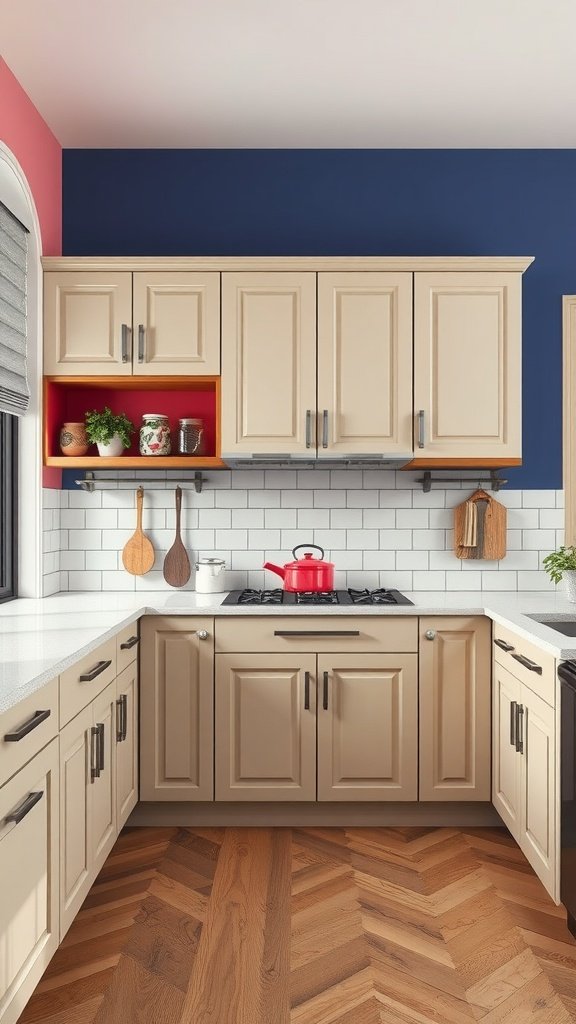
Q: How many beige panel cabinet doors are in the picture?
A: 15